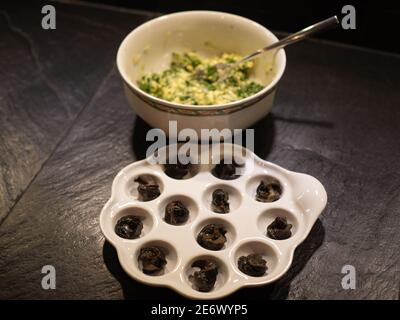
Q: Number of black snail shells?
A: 12